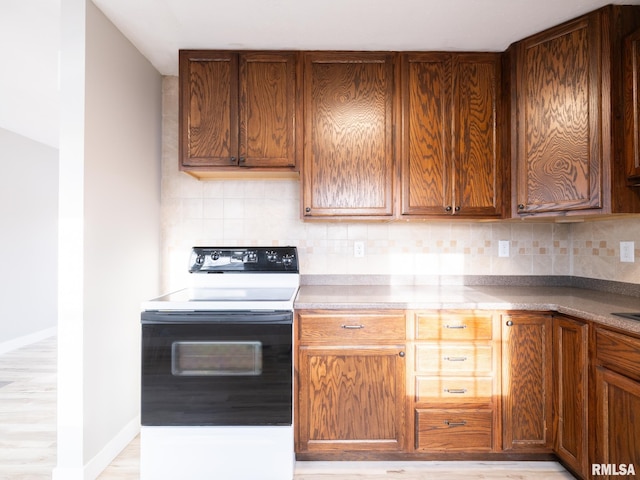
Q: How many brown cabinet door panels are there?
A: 11